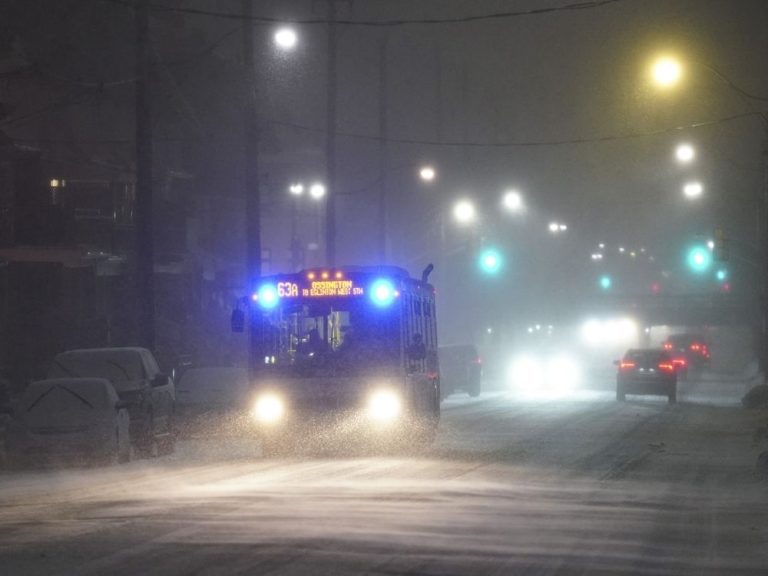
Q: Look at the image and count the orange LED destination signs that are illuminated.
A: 1